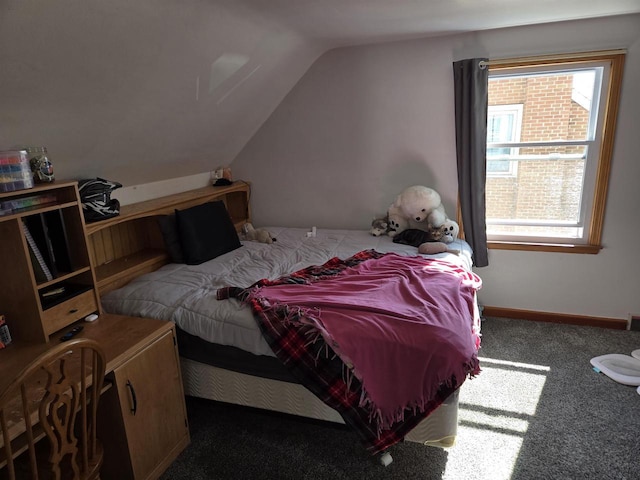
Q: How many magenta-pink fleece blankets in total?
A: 1